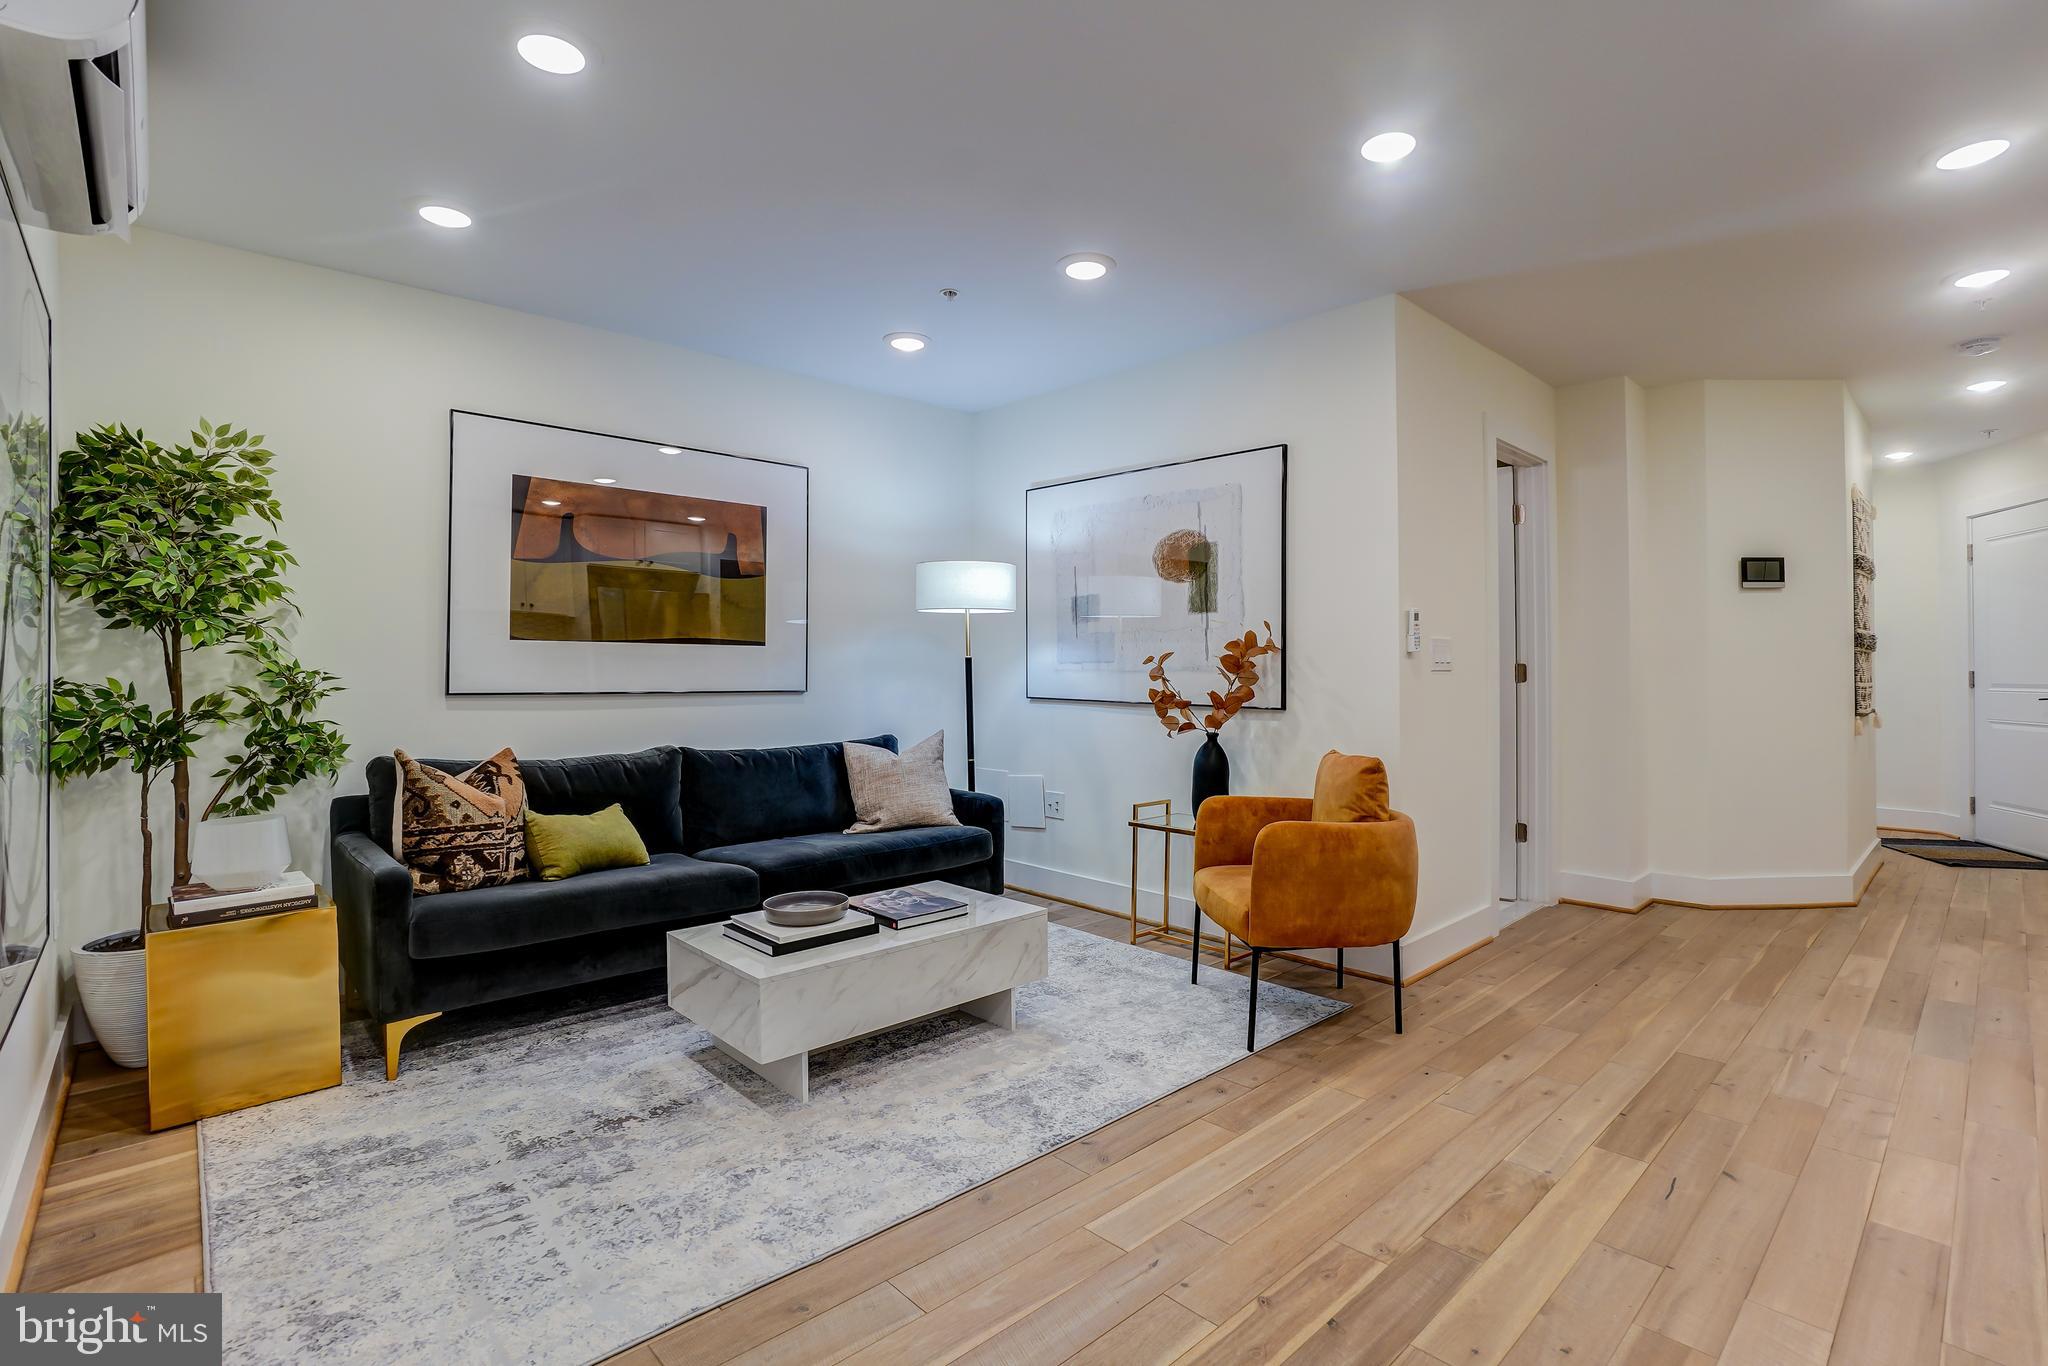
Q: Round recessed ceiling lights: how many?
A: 9